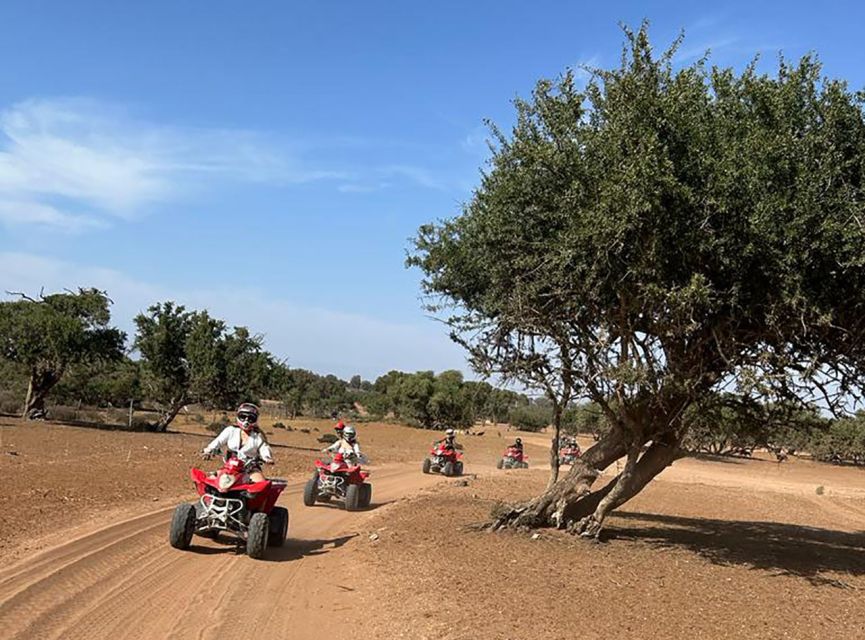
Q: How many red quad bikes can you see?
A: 5